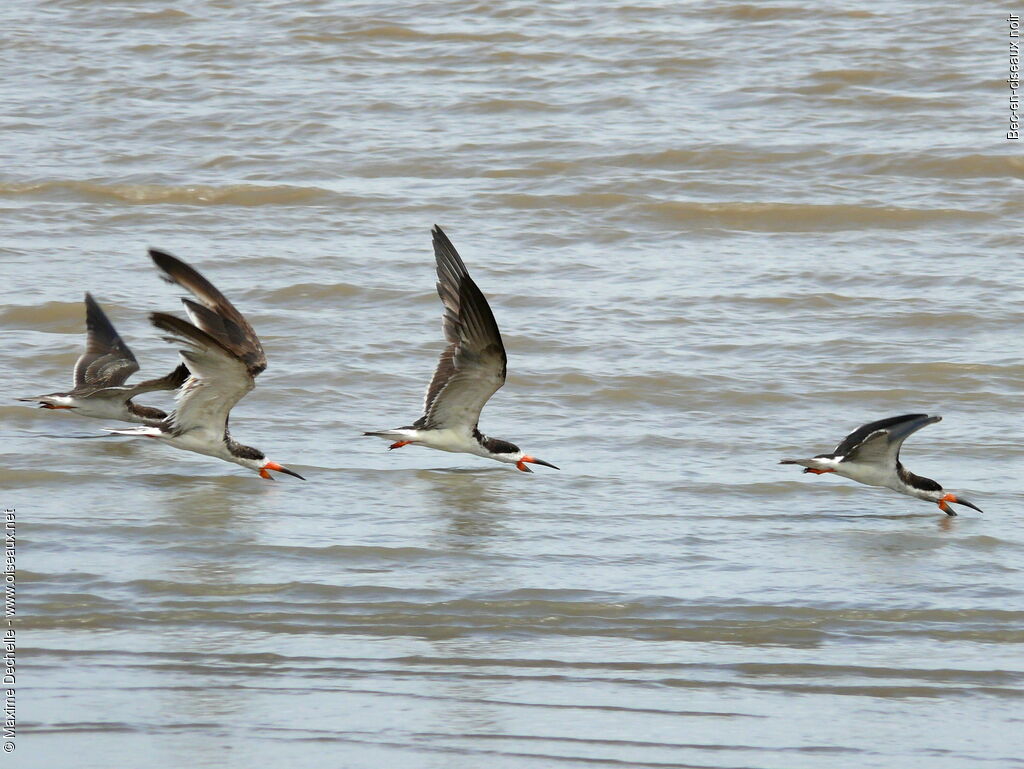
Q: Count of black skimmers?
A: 4